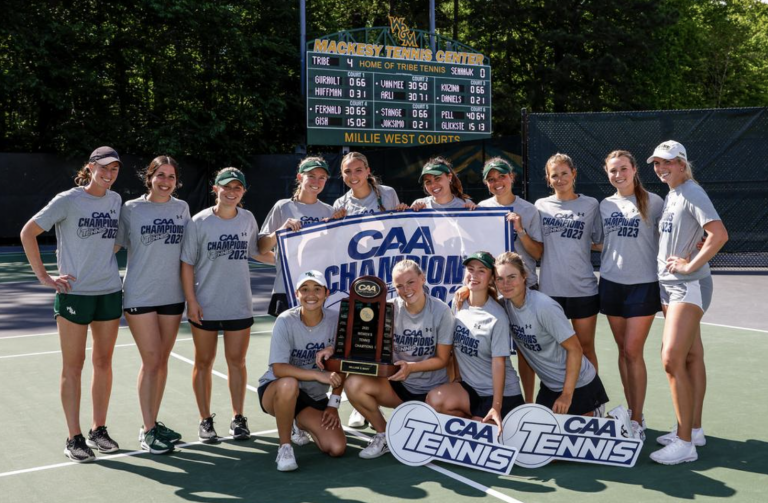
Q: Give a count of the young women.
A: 14